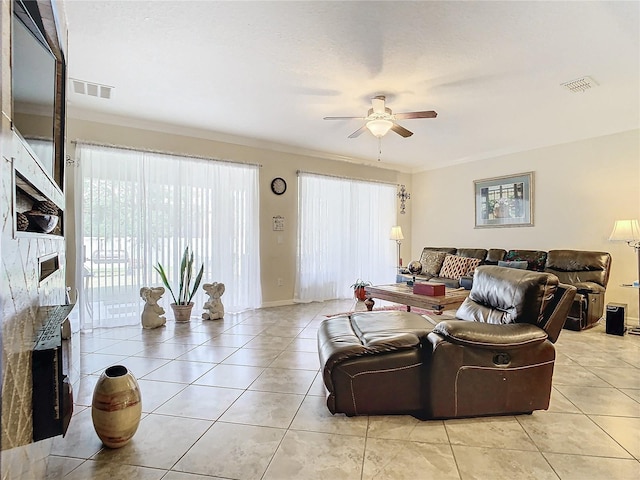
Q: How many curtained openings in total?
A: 2